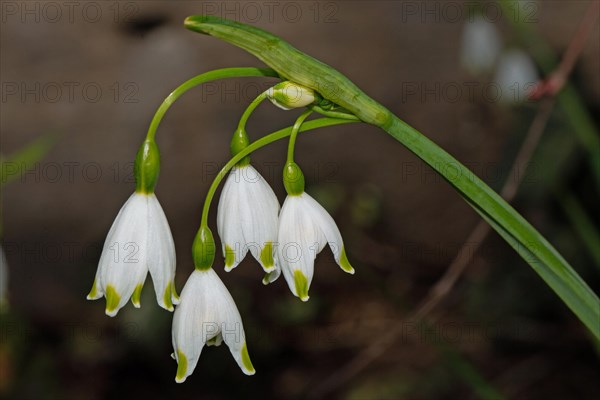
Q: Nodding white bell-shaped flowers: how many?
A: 4